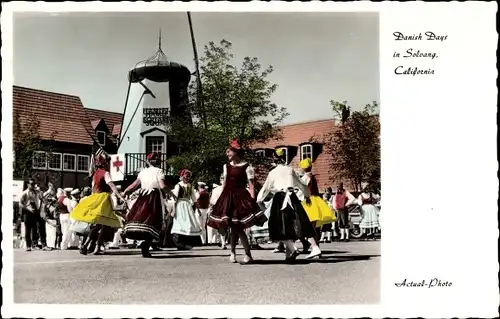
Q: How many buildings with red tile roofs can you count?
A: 2